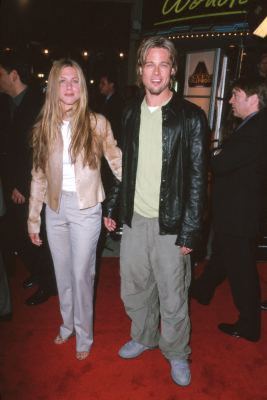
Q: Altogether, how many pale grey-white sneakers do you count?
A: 2